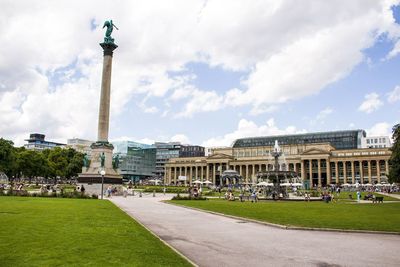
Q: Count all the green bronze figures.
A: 4